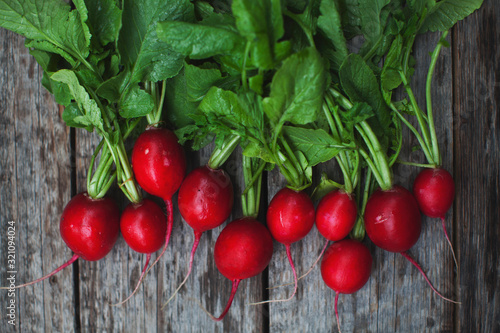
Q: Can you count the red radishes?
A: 10